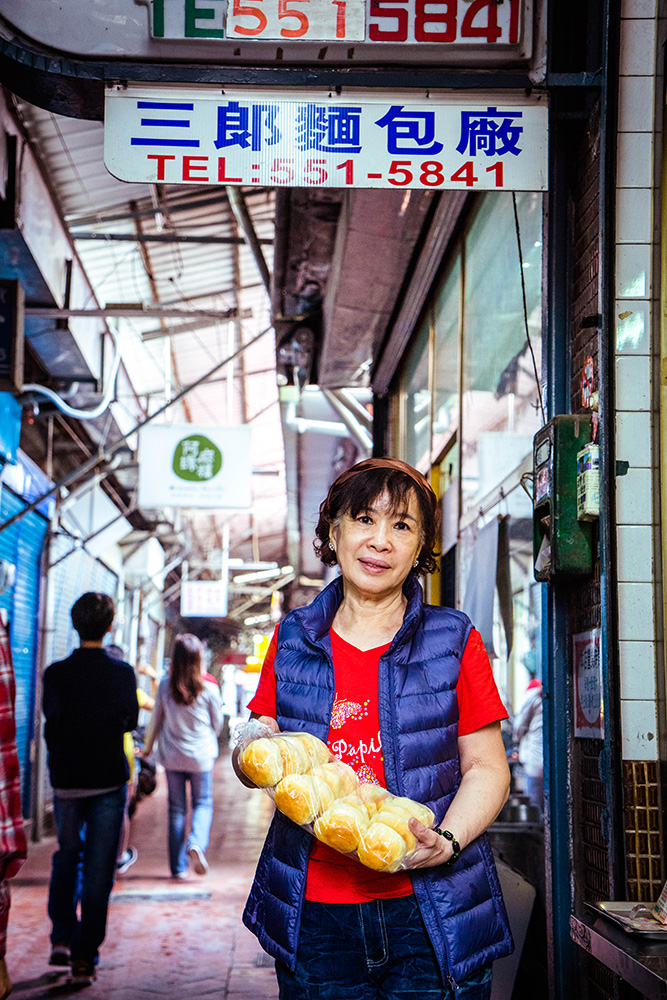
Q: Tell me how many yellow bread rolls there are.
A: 12